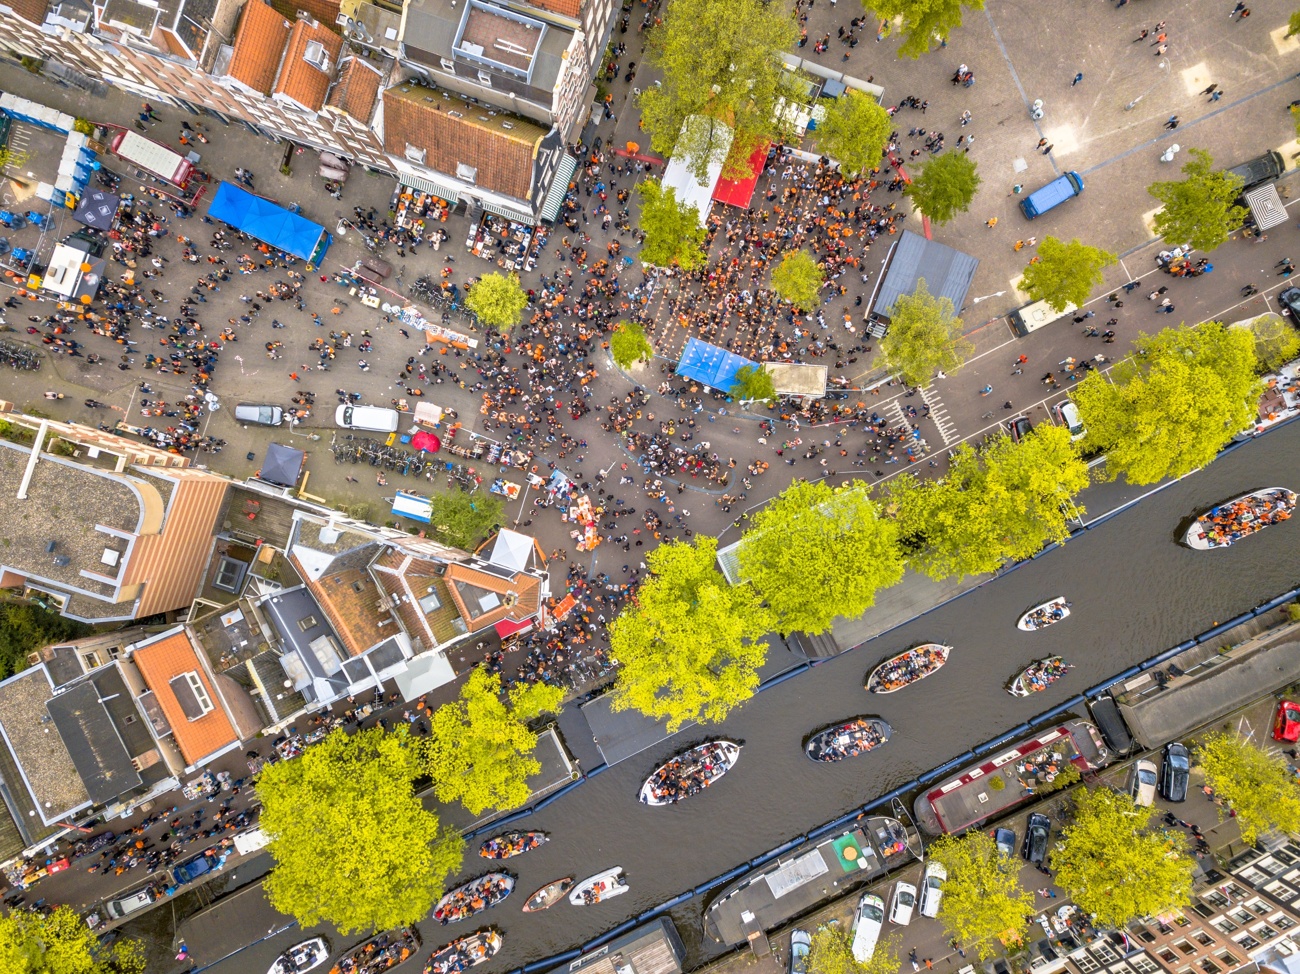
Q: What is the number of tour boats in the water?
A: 13